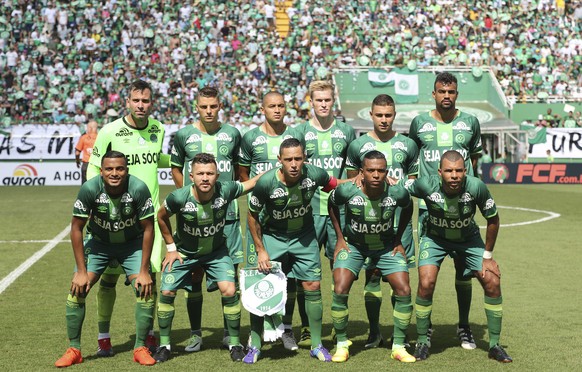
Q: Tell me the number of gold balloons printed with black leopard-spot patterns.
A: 0